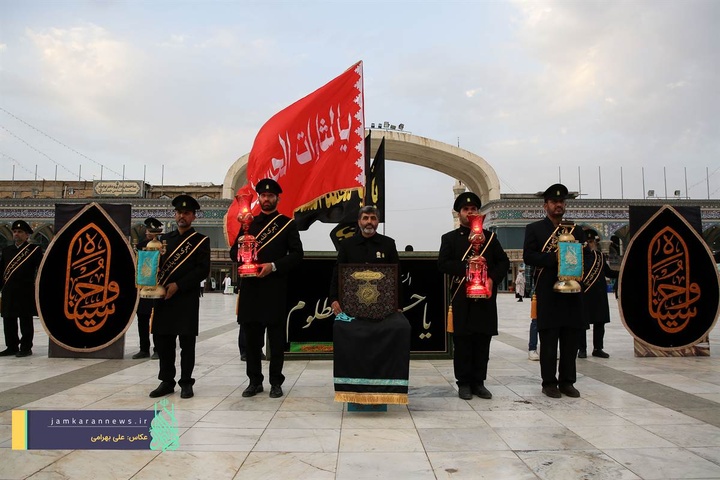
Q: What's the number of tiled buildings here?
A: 2